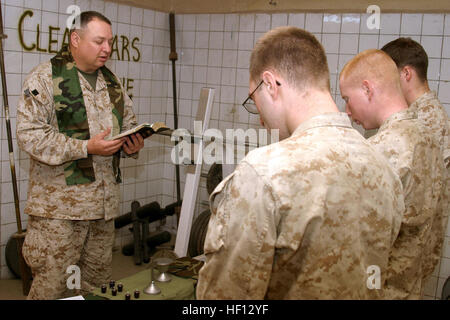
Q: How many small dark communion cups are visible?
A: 6